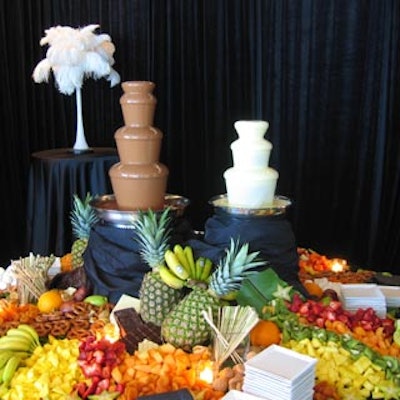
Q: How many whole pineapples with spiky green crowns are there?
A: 3